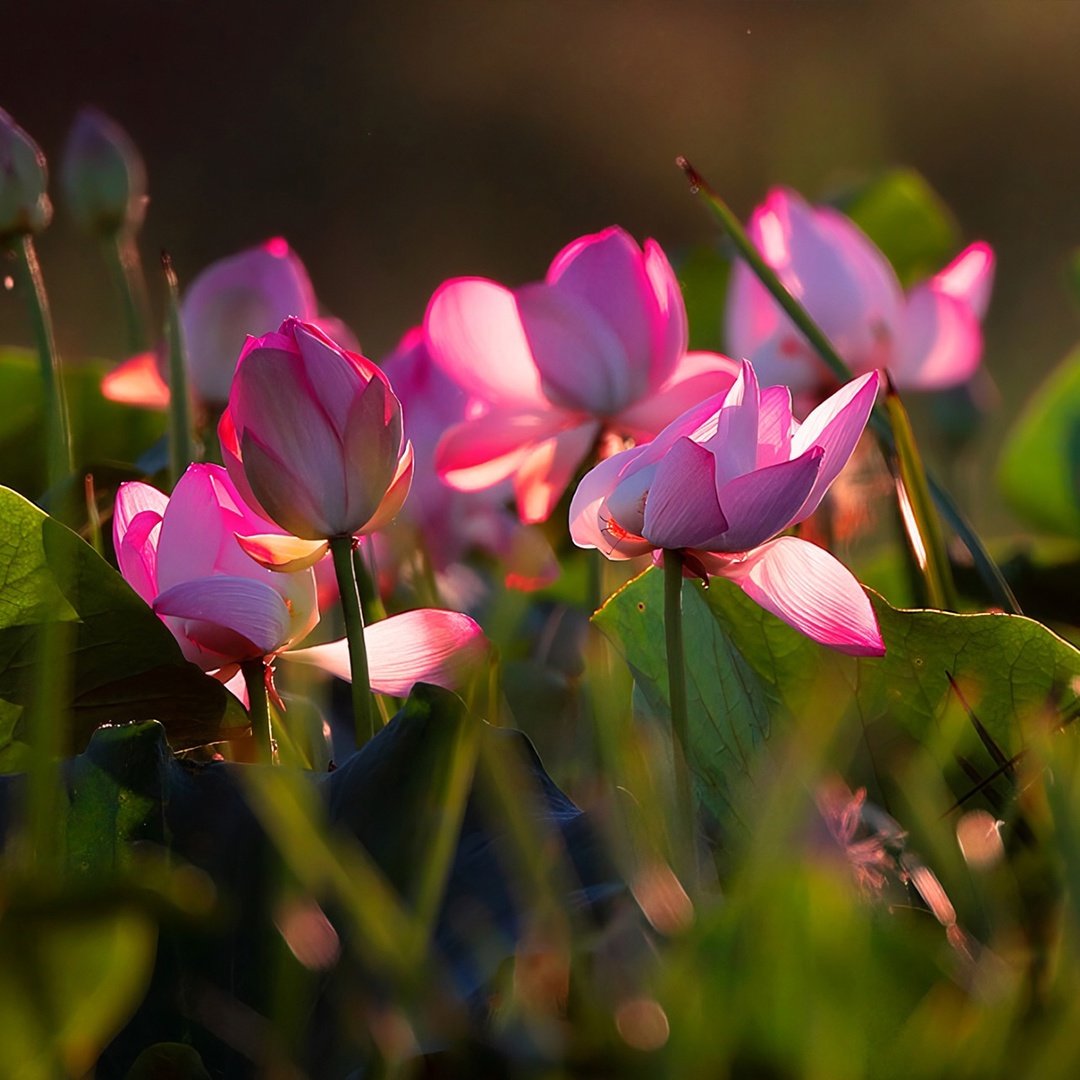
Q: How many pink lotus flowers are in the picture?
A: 7